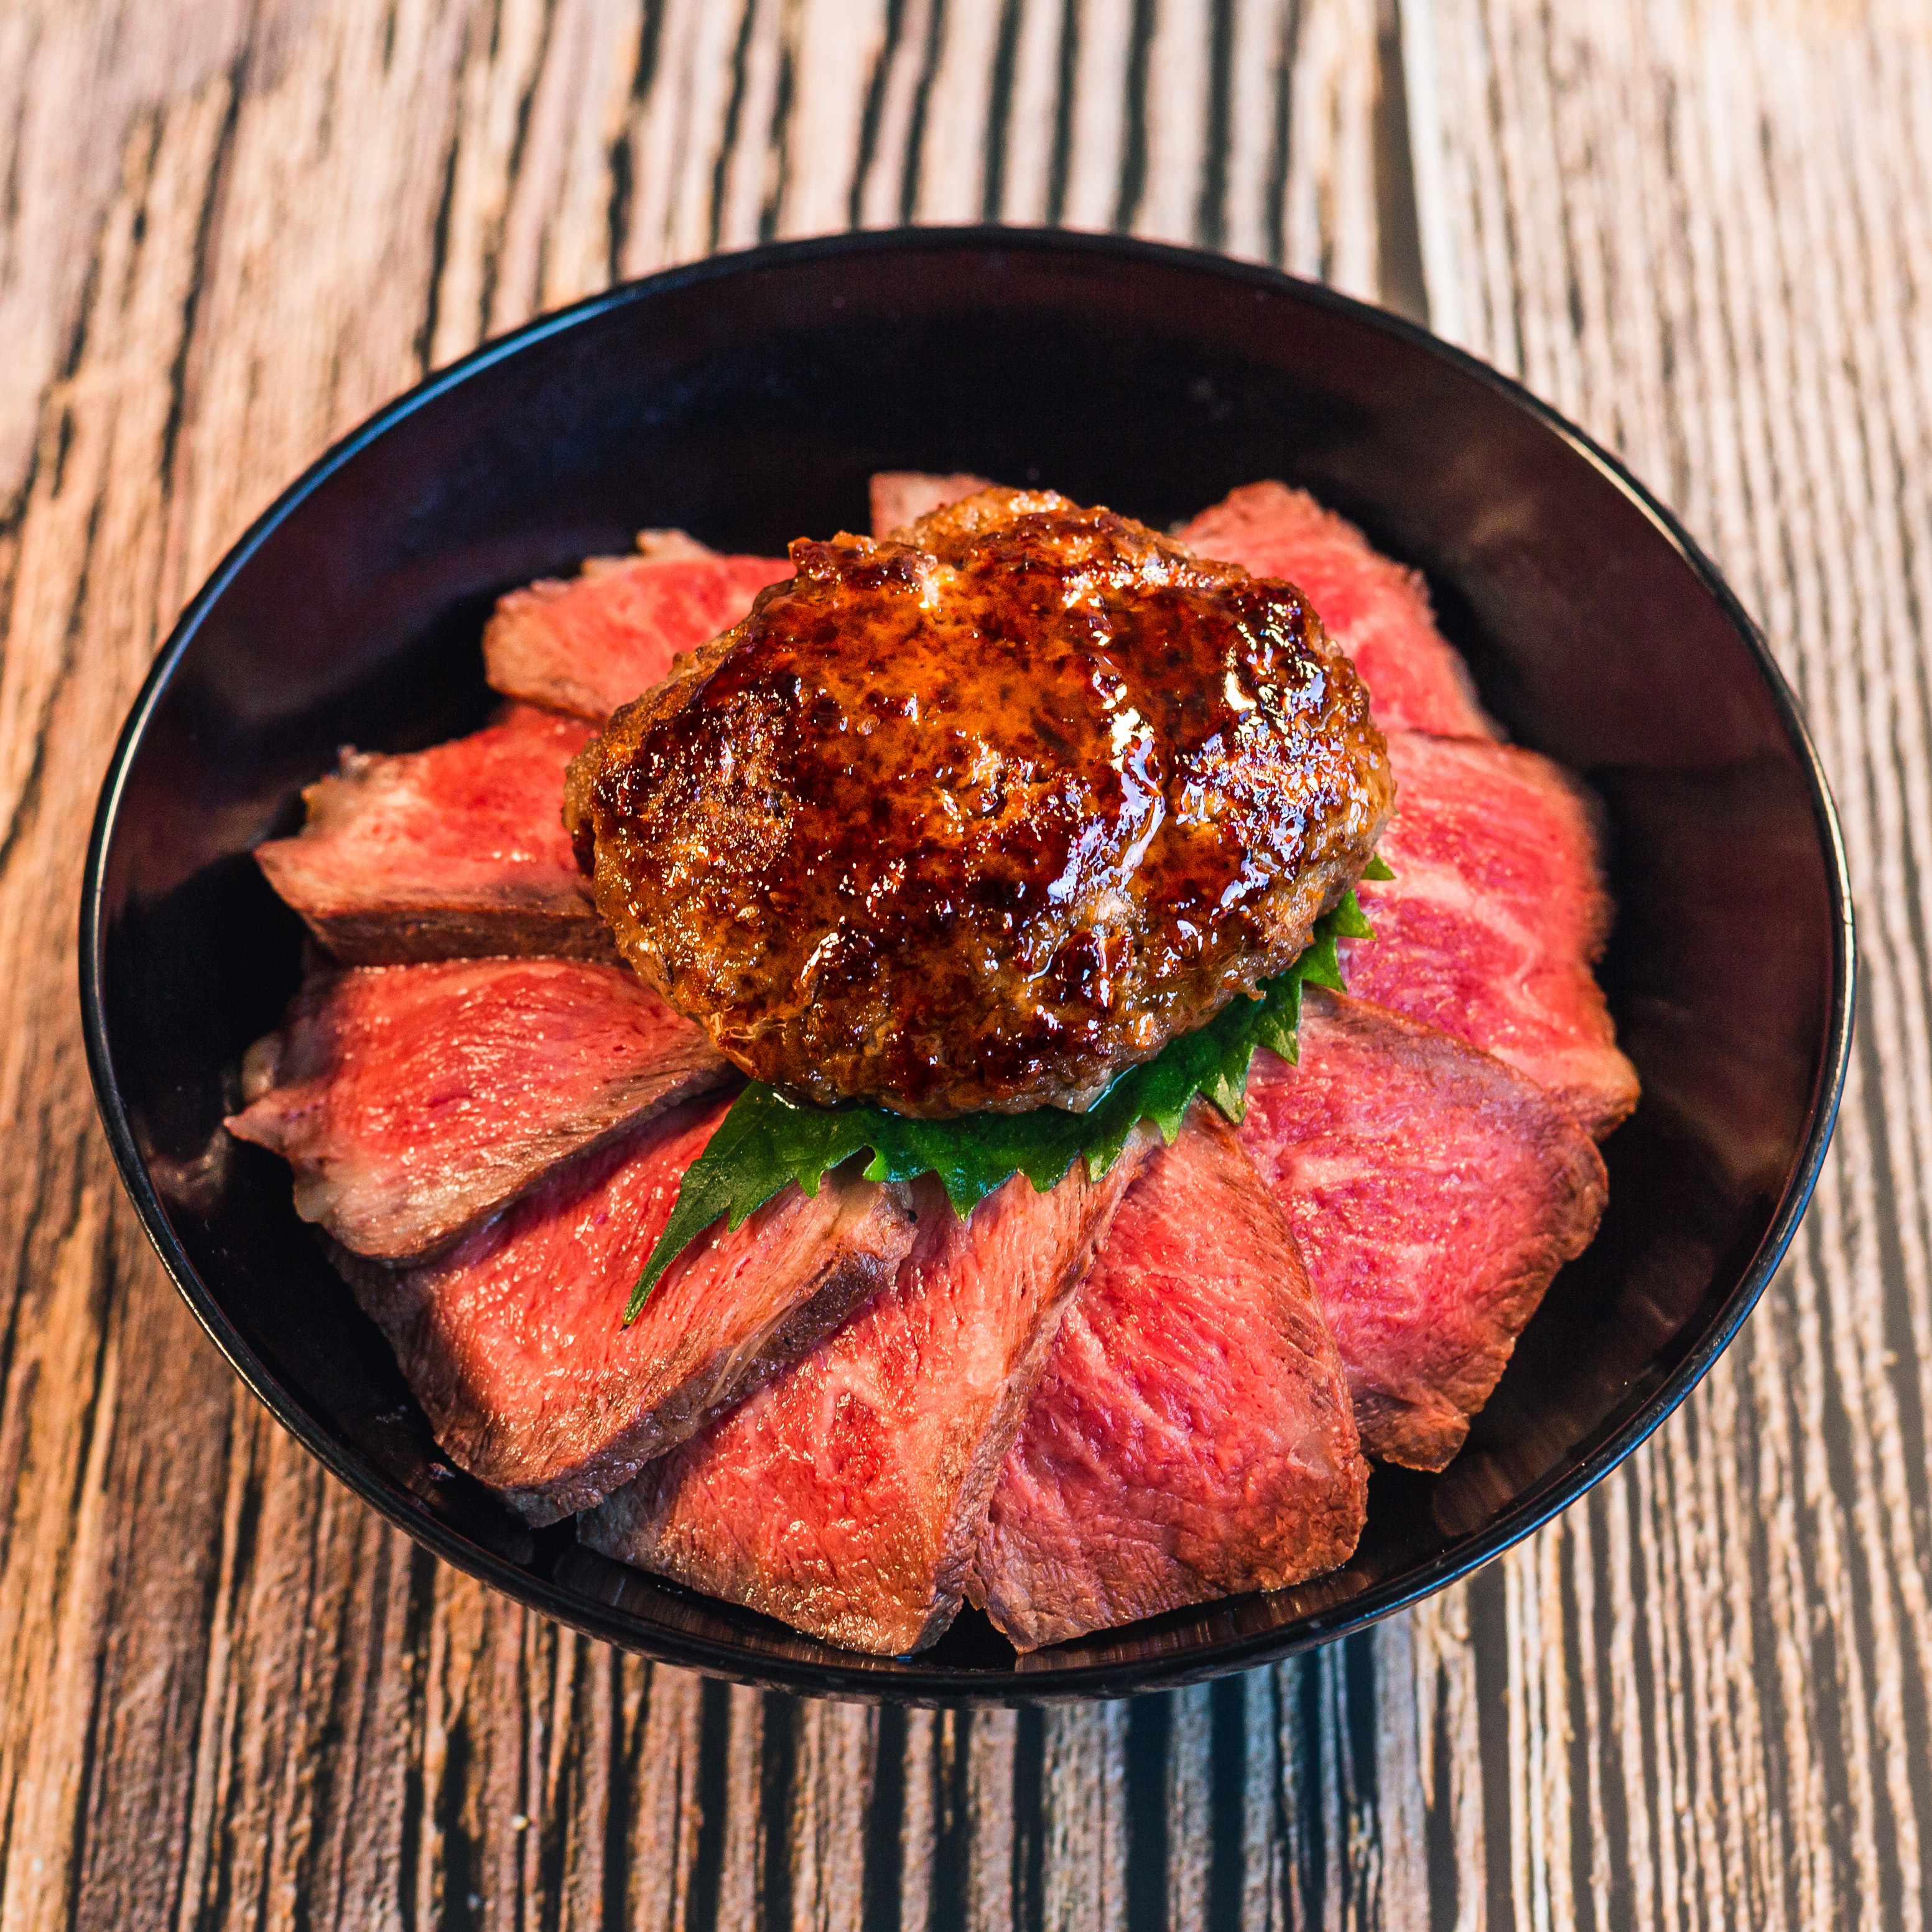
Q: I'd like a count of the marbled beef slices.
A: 10